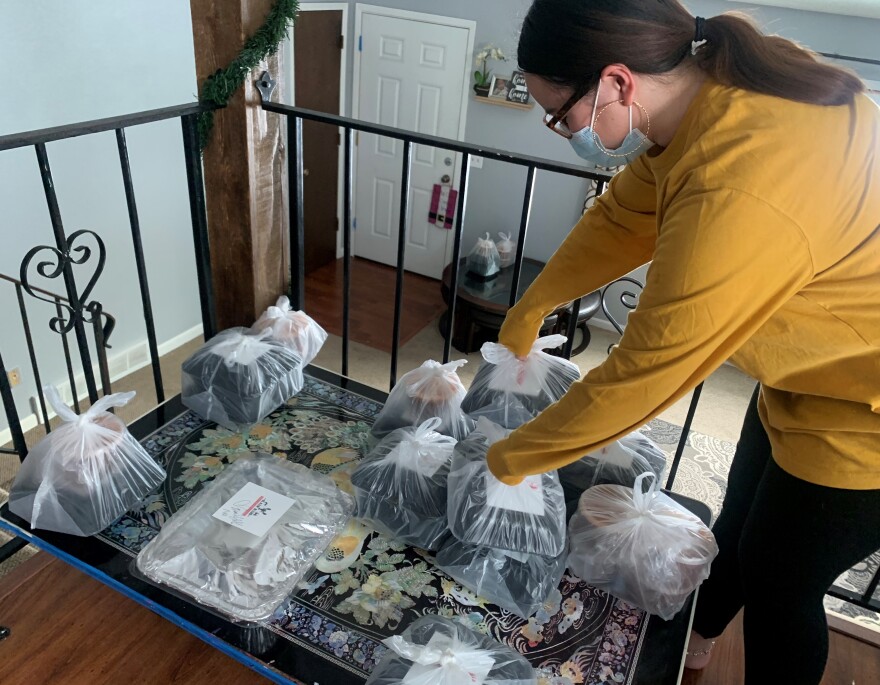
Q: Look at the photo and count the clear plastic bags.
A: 13